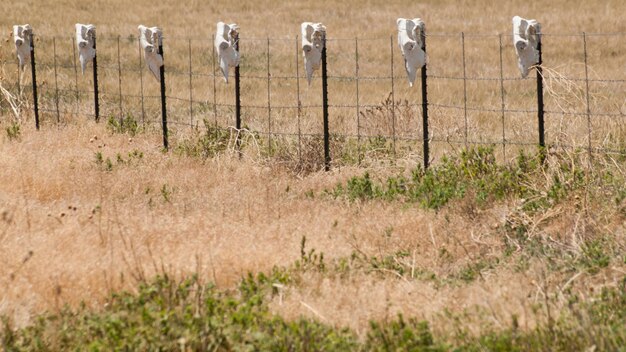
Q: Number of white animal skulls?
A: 7